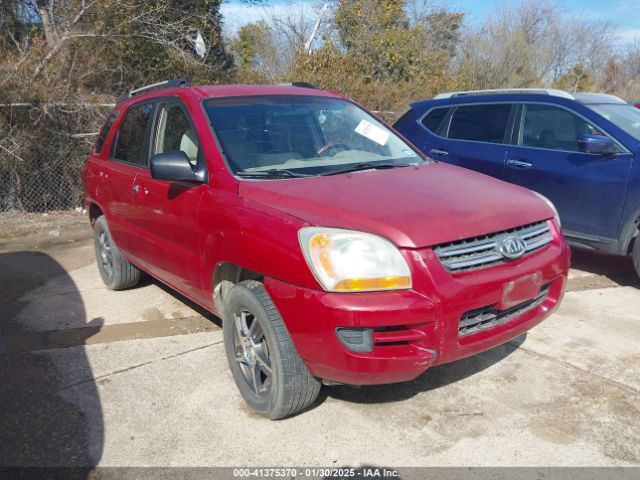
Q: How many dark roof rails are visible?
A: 2